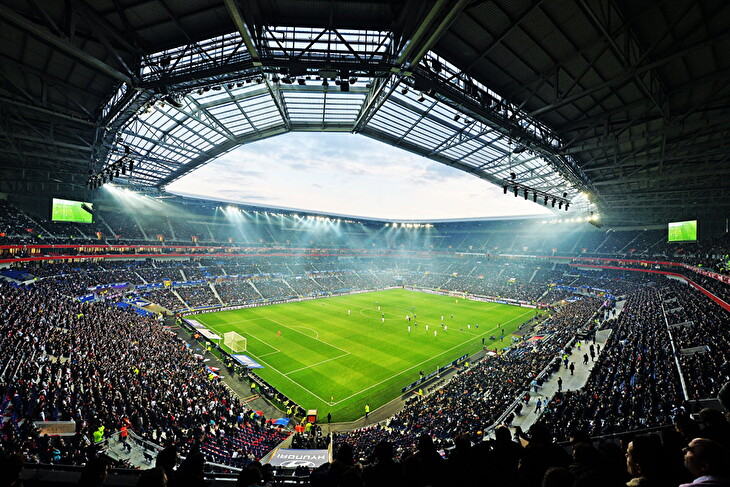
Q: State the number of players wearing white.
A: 10